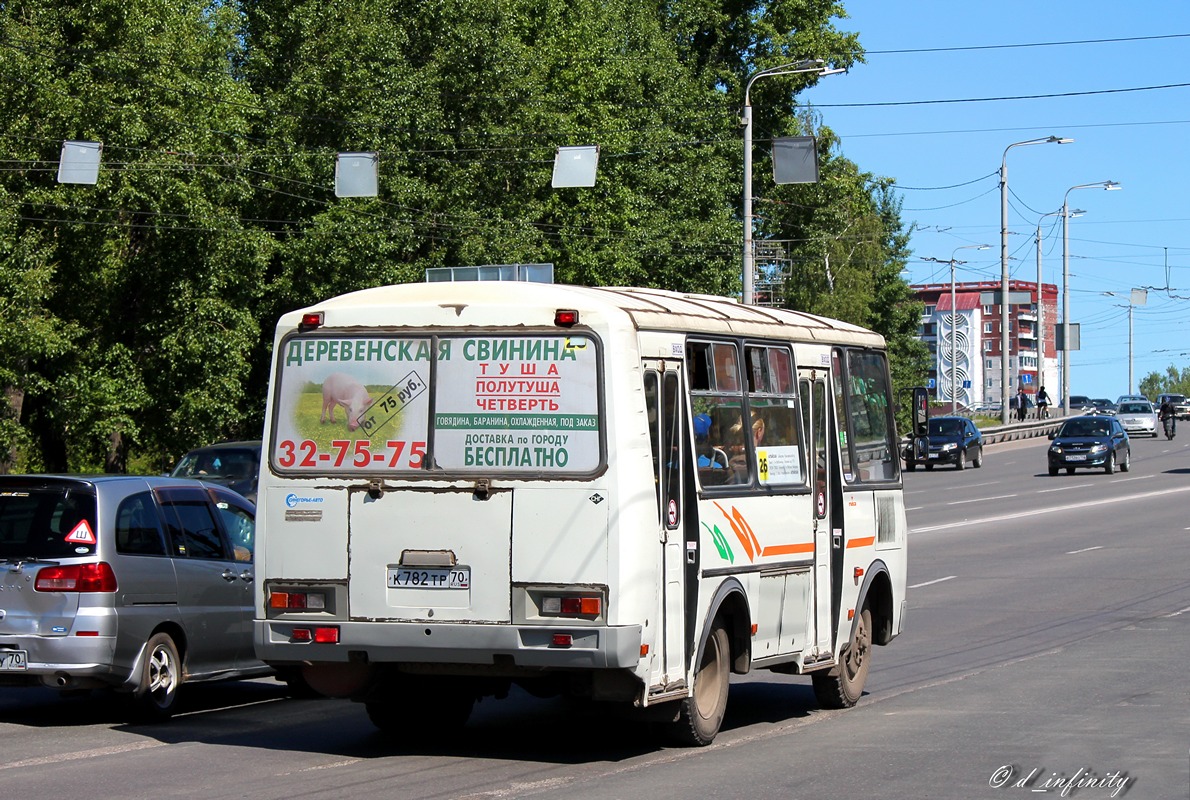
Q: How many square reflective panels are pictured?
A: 4